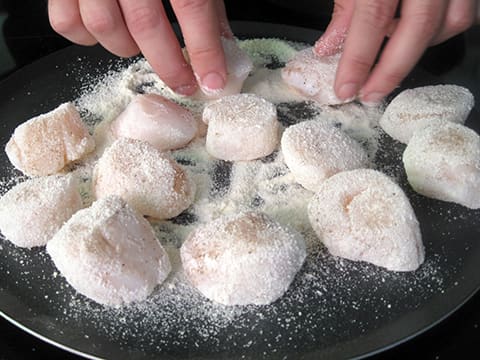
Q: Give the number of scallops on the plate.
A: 13